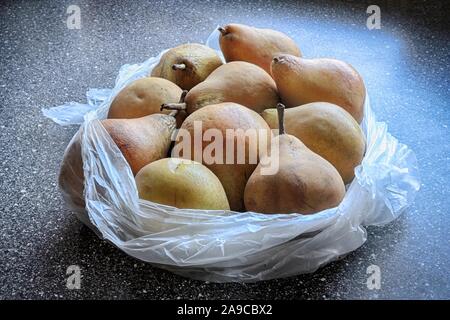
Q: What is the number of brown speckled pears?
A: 10